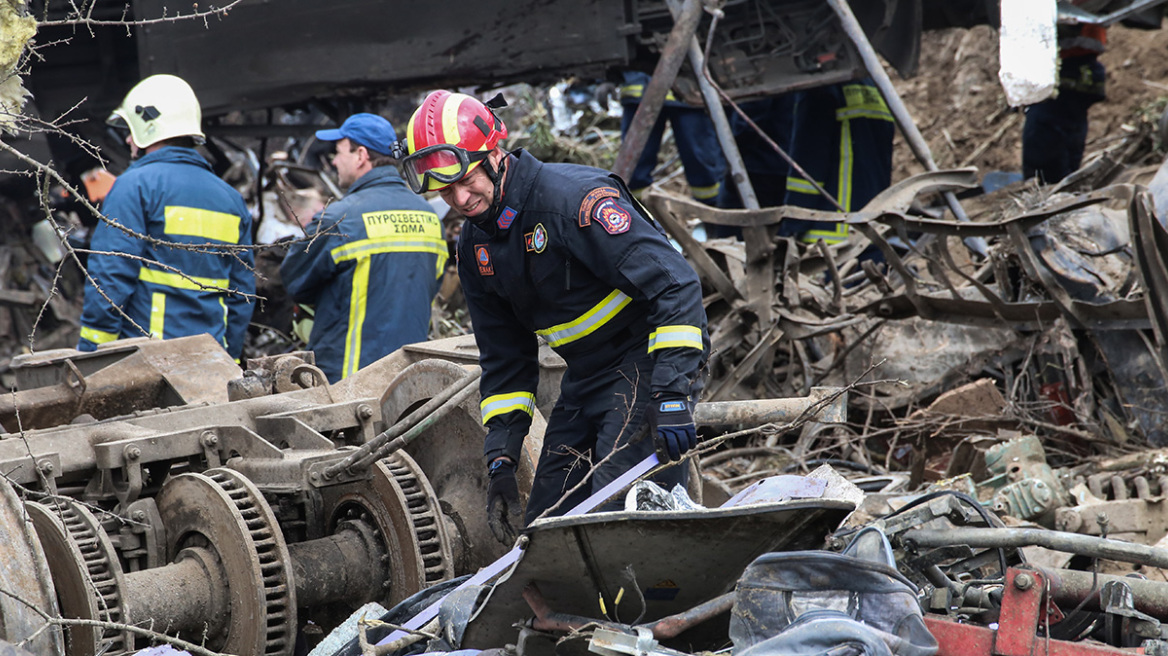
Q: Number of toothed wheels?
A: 3